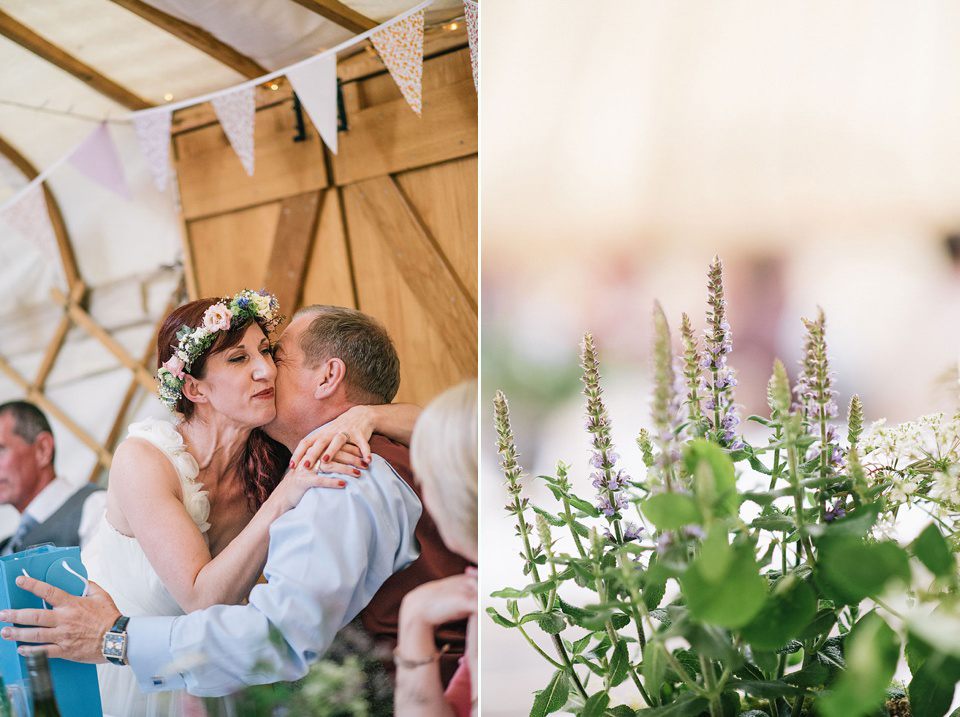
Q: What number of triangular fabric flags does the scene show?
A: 7